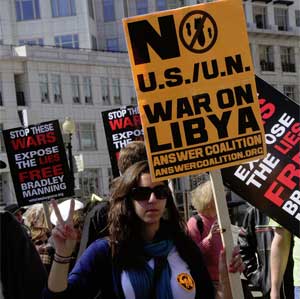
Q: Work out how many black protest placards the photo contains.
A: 3